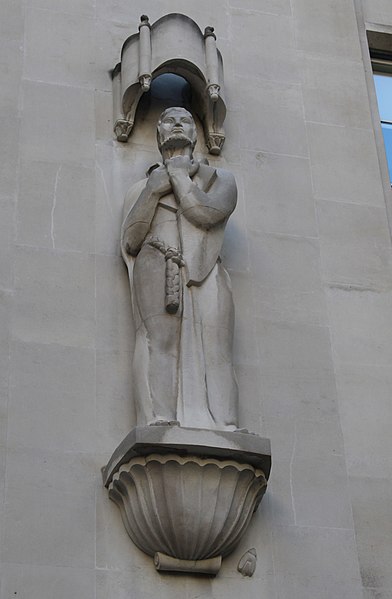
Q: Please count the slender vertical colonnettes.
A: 2